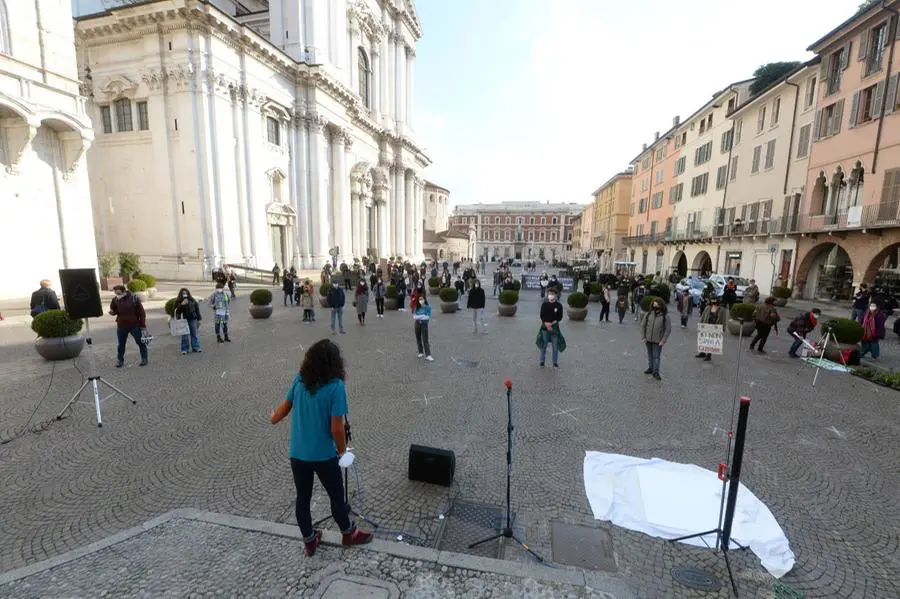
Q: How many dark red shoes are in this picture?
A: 2